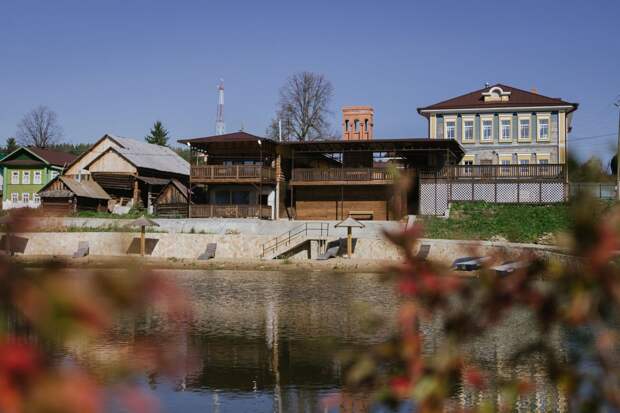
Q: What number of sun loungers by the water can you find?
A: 4